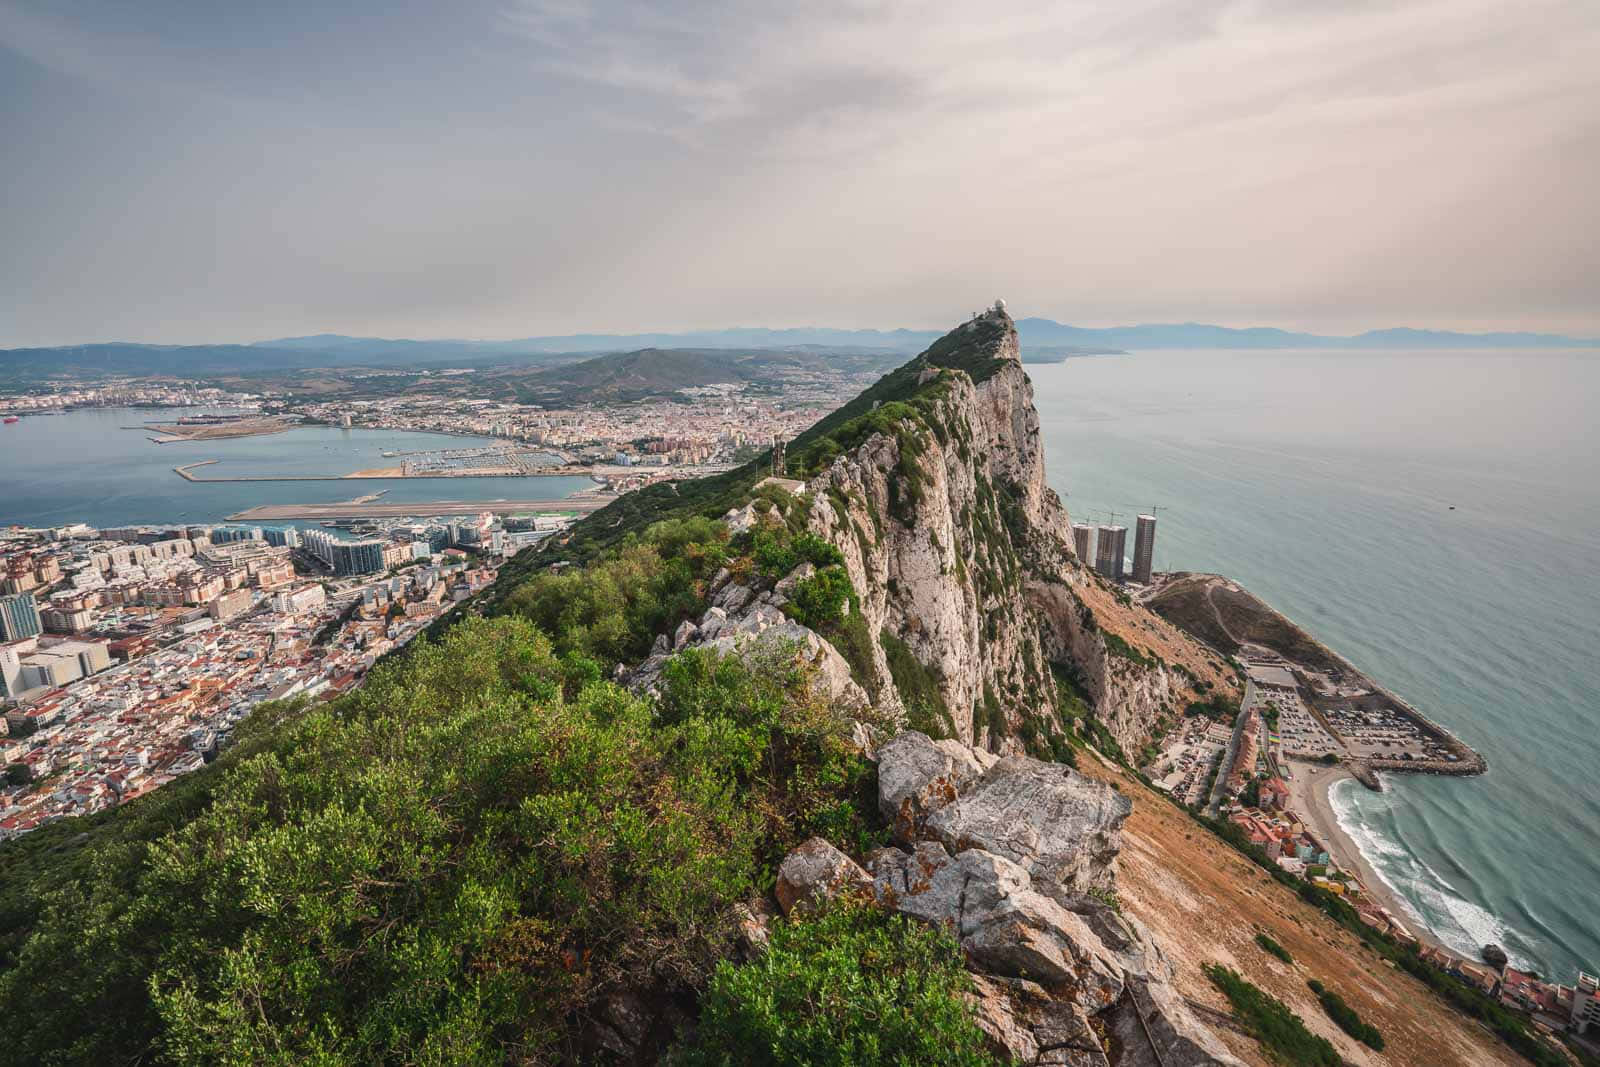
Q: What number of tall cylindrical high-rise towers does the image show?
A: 3